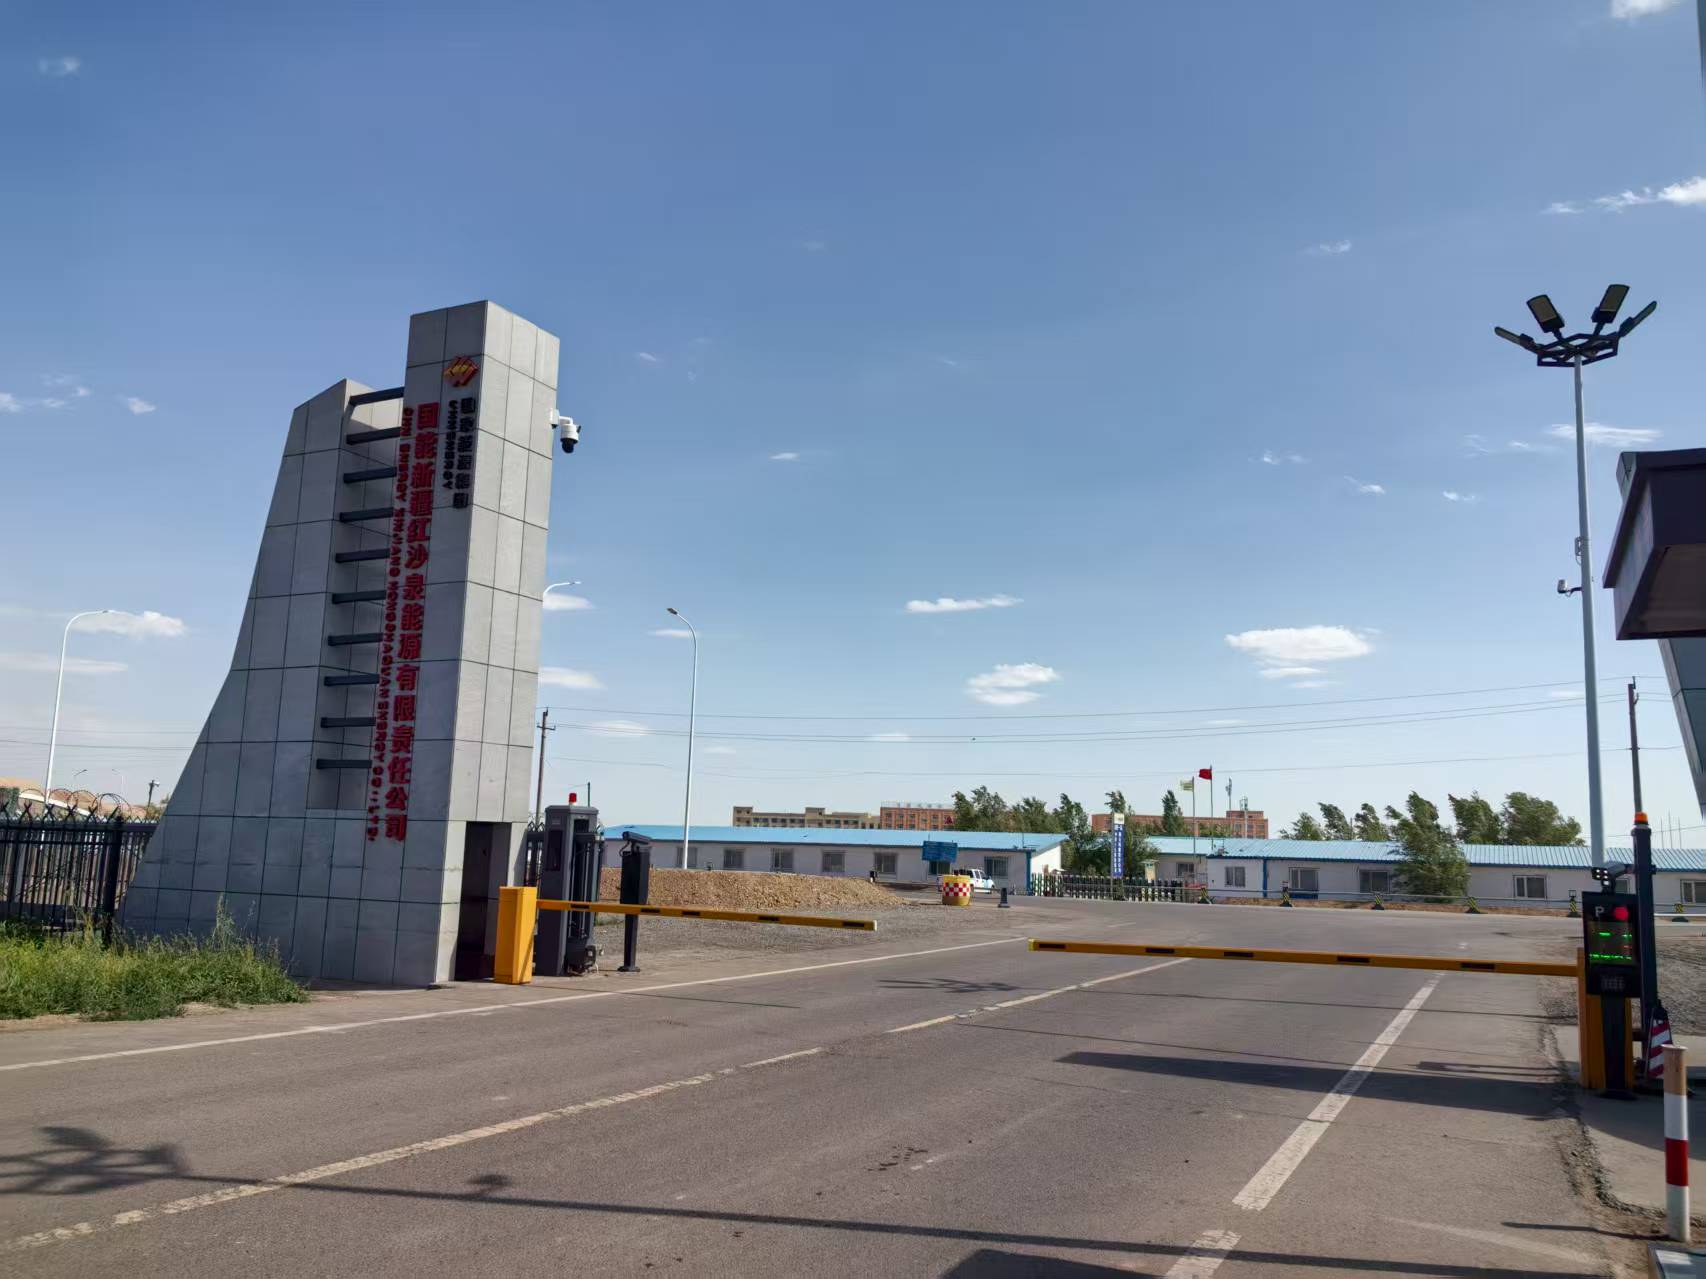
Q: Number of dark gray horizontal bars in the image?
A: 10